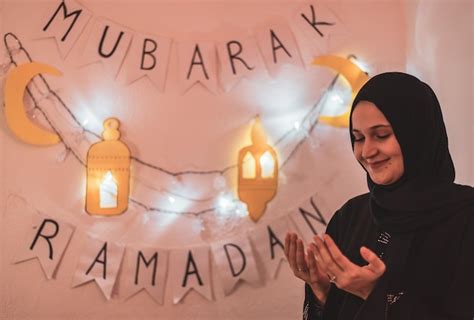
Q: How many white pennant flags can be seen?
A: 14